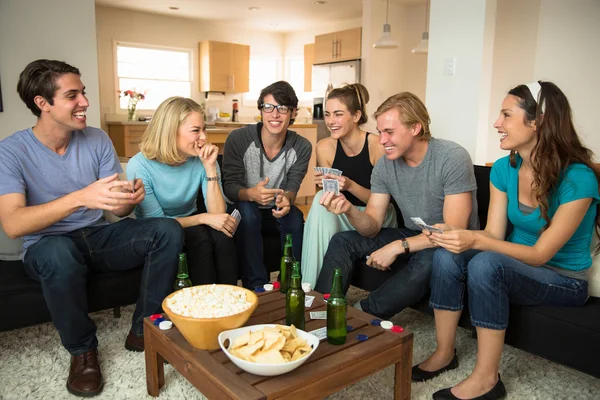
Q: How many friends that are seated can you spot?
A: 6